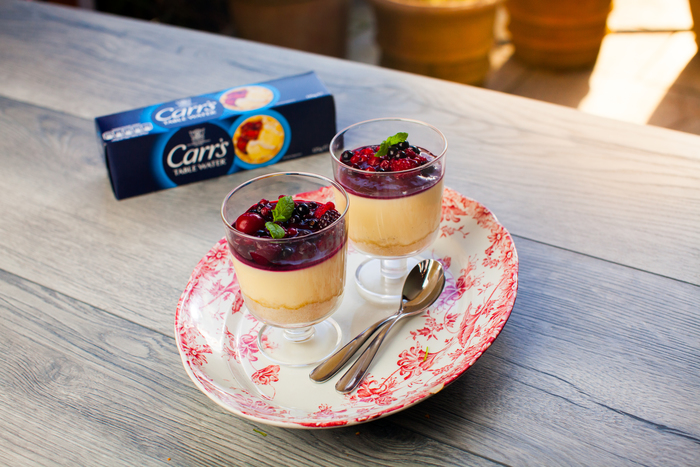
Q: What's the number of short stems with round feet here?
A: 2